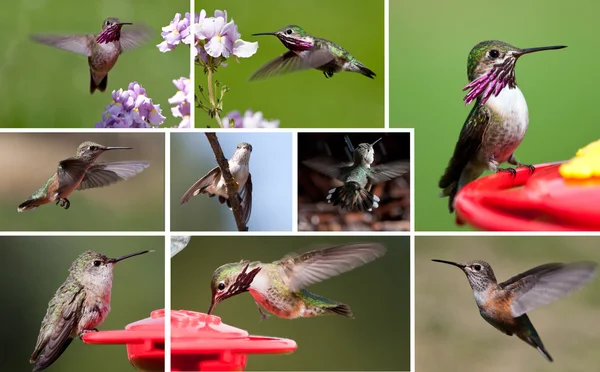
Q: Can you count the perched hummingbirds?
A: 3